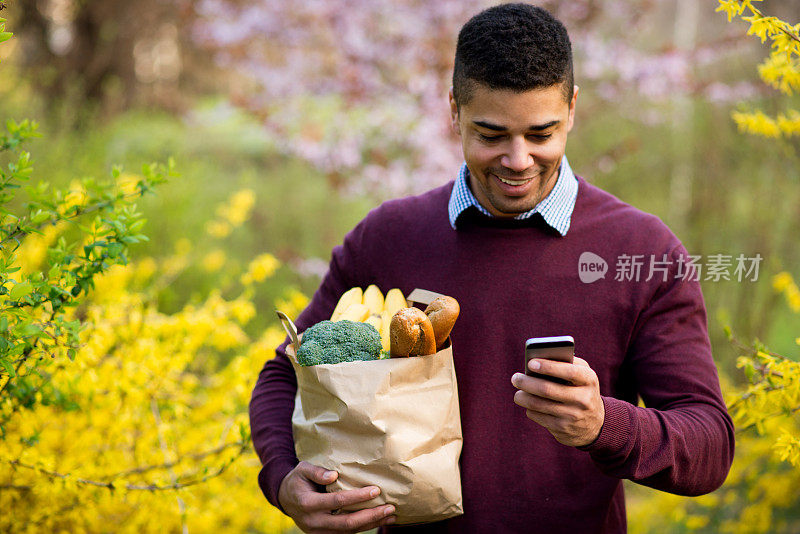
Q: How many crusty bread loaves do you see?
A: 2